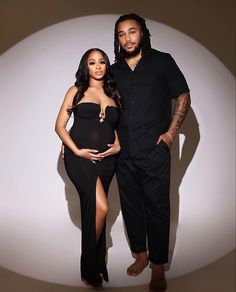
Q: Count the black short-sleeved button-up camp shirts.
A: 1